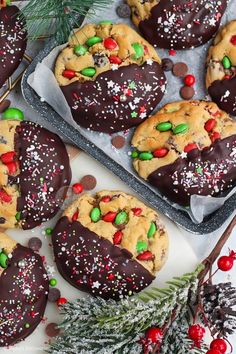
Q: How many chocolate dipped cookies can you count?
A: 8